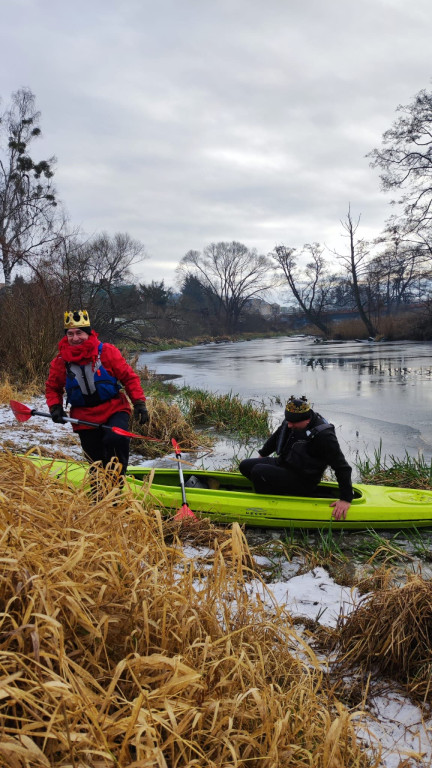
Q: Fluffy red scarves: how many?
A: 1